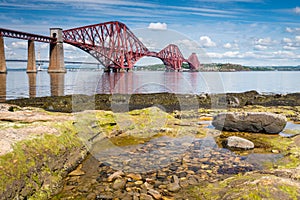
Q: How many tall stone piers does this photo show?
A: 3